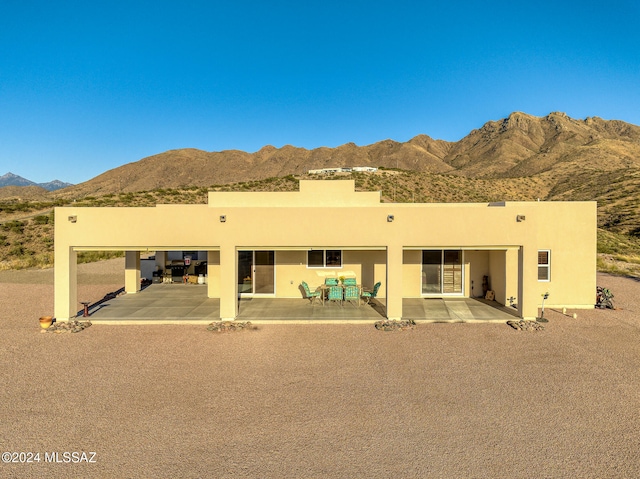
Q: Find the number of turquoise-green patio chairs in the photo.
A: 6